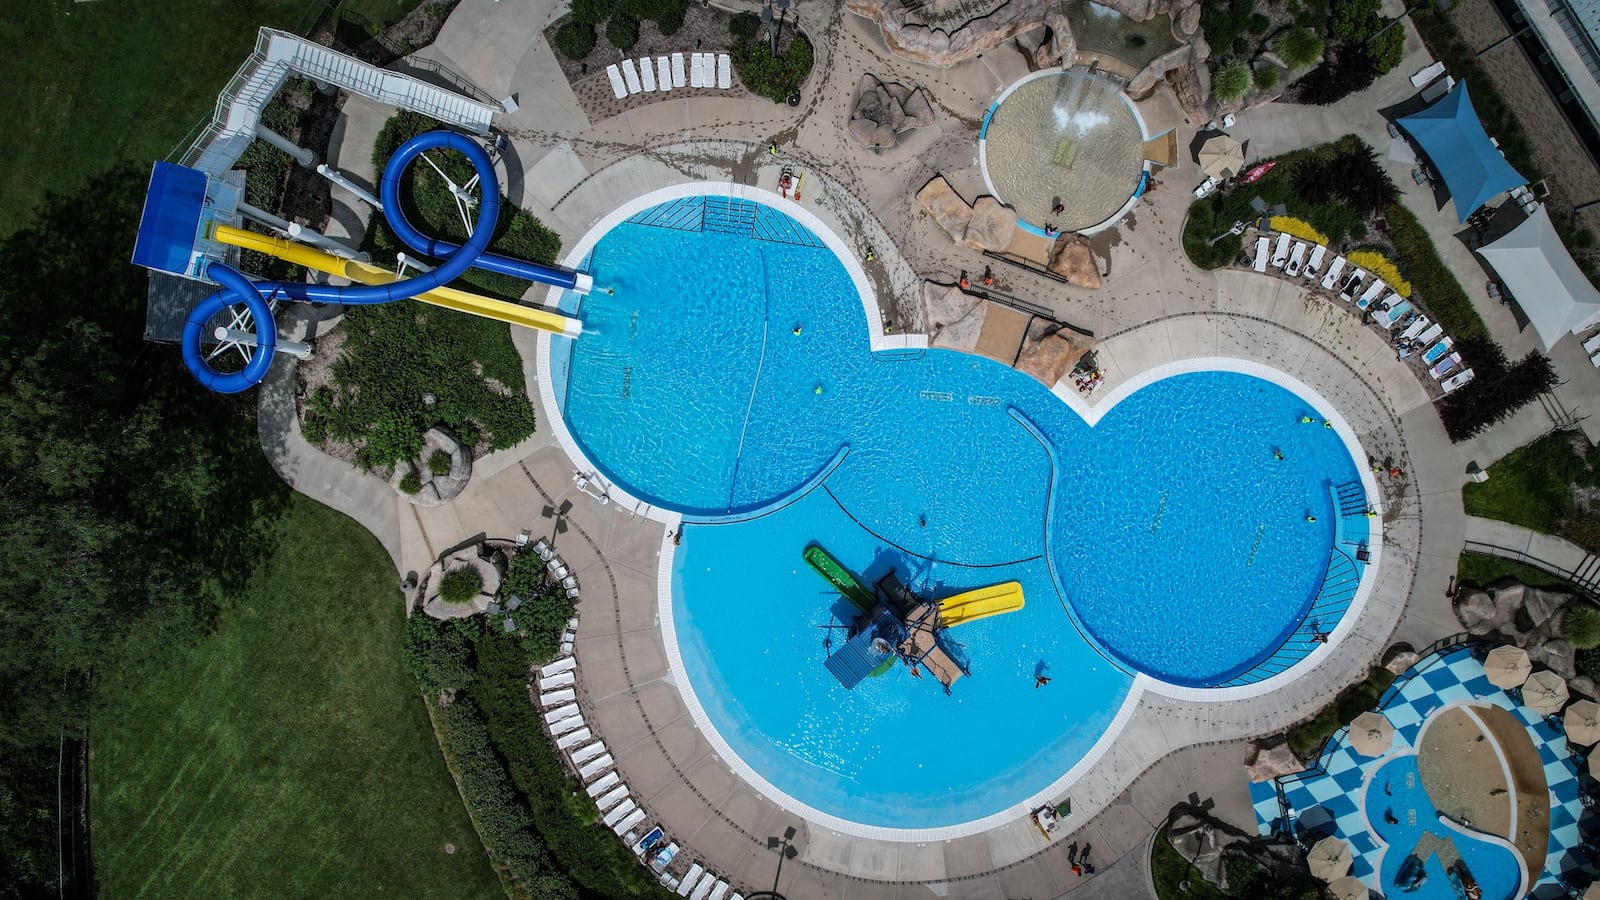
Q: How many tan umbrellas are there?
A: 9